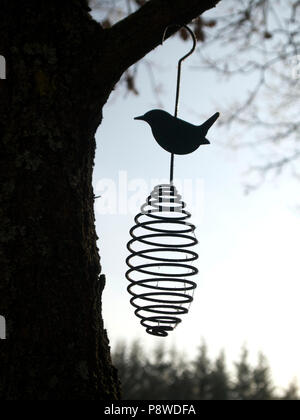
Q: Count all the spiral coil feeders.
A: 1